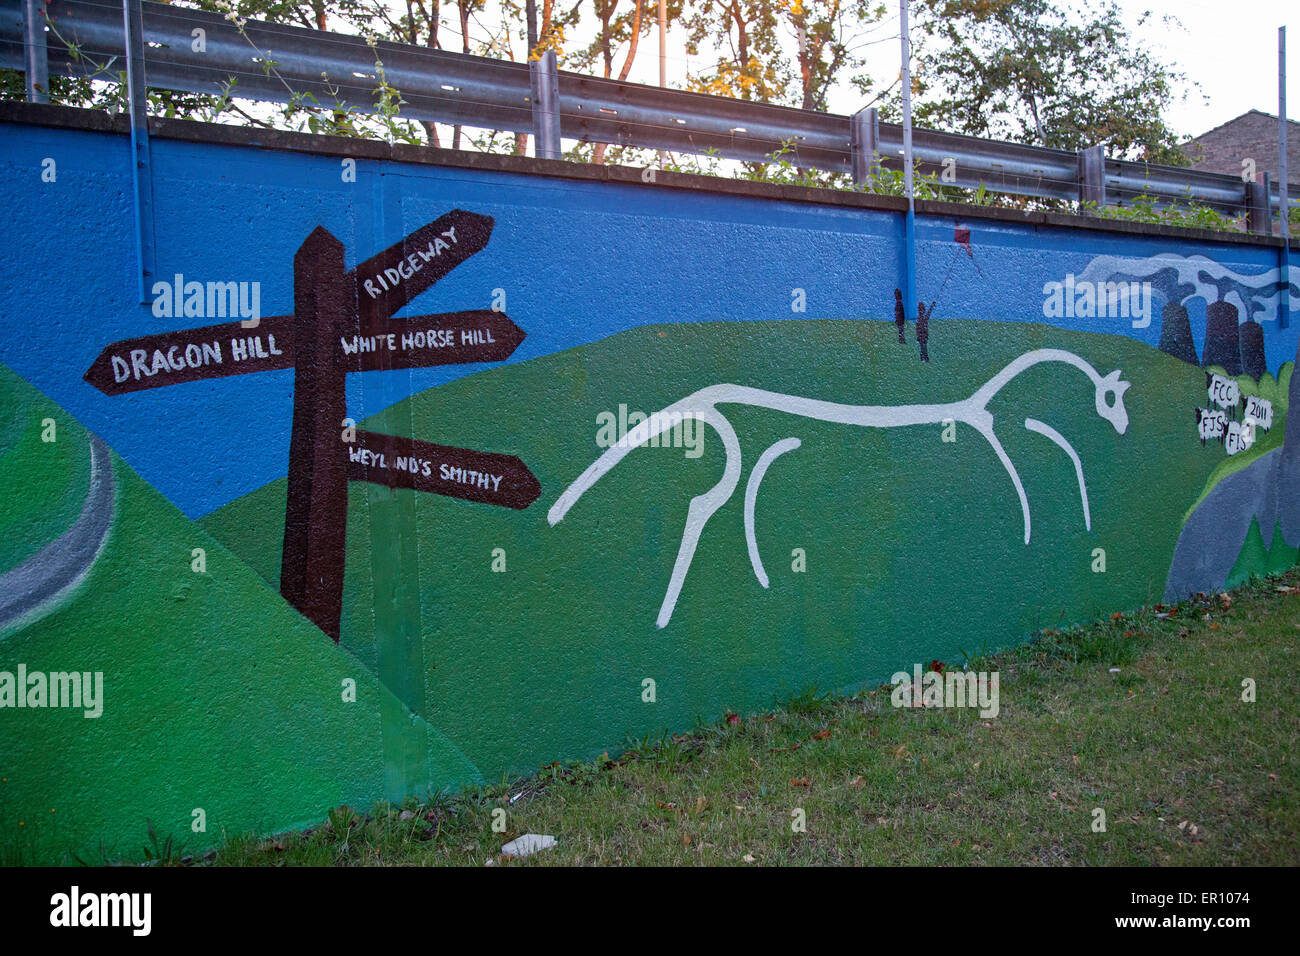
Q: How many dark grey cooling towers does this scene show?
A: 3